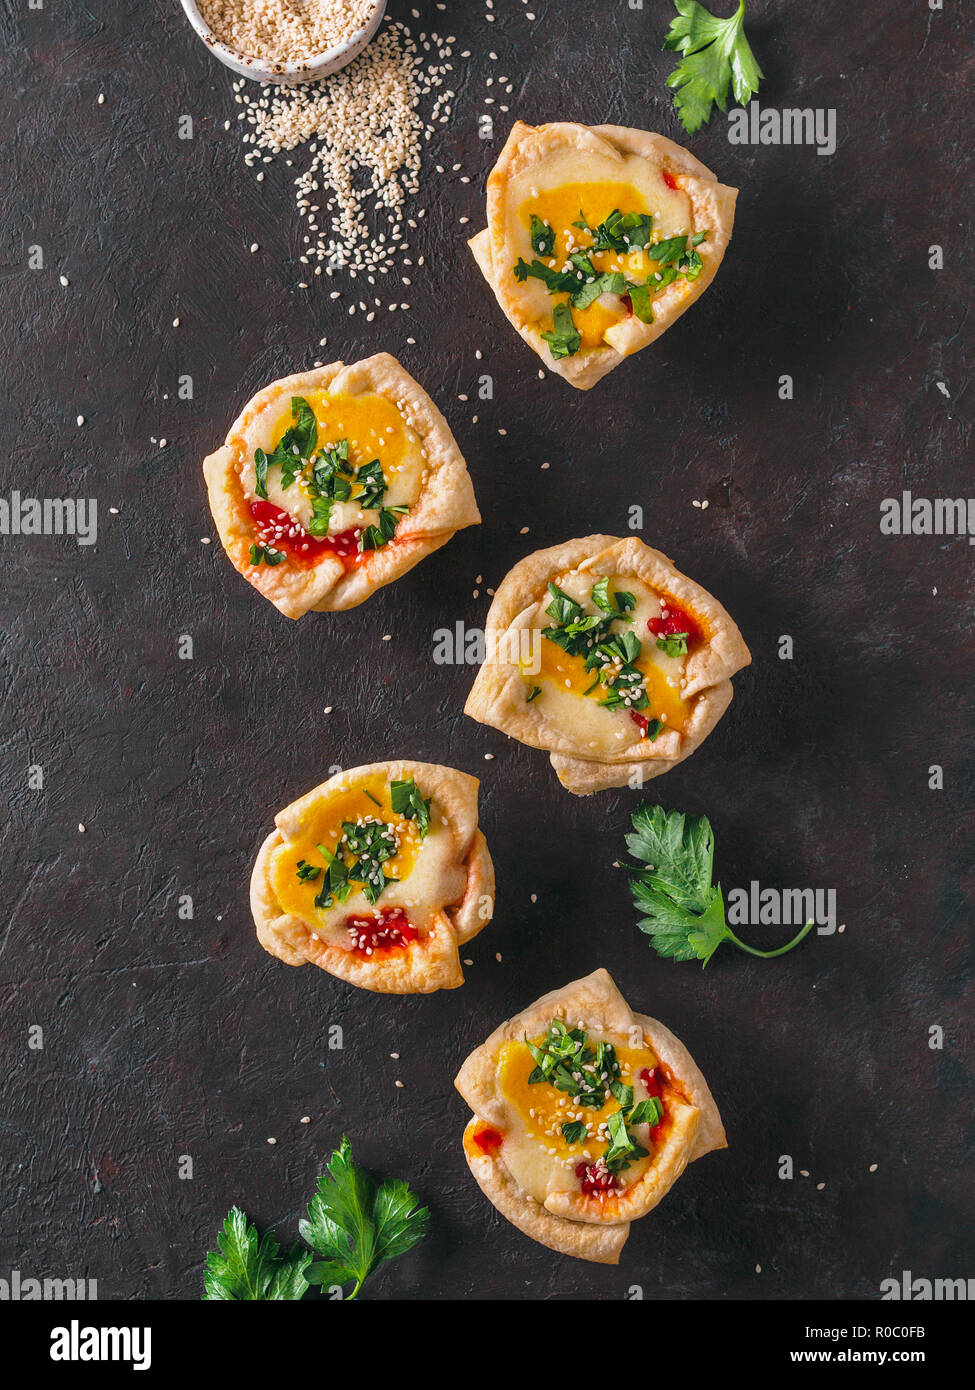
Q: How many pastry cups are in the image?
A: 5